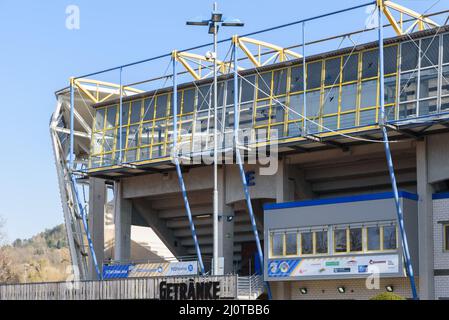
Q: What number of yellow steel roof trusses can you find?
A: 4